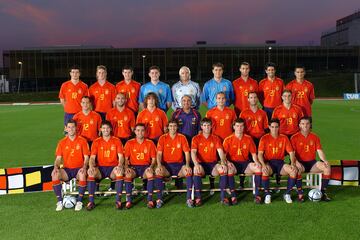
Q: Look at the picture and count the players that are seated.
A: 8